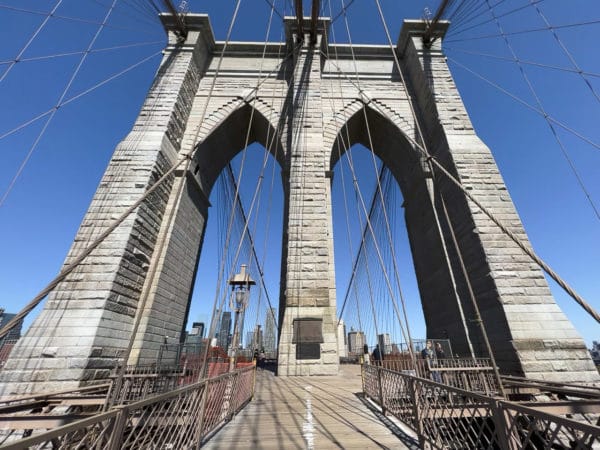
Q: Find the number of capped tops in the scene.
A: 3